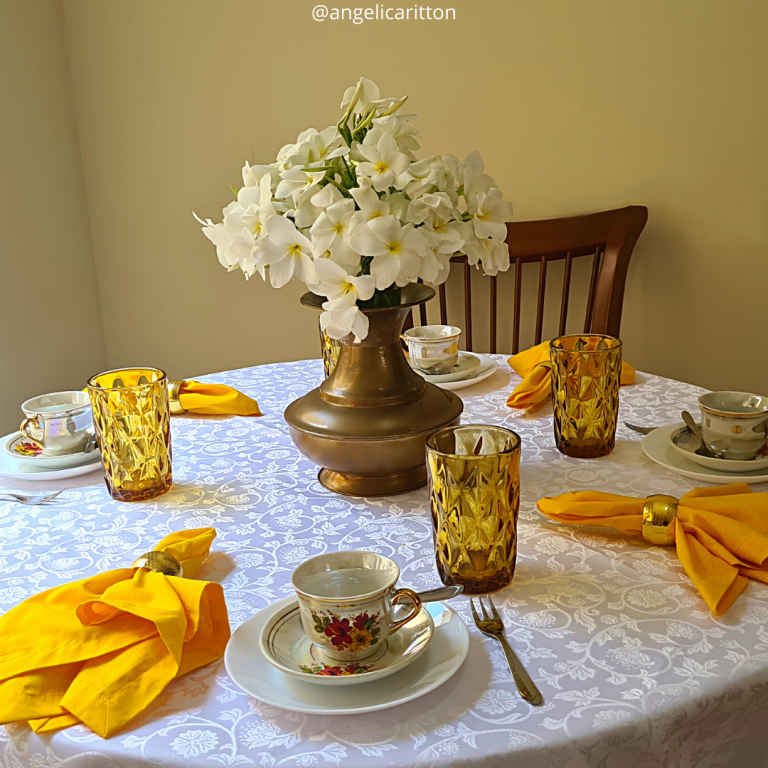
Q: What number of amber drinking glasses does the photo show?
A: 4